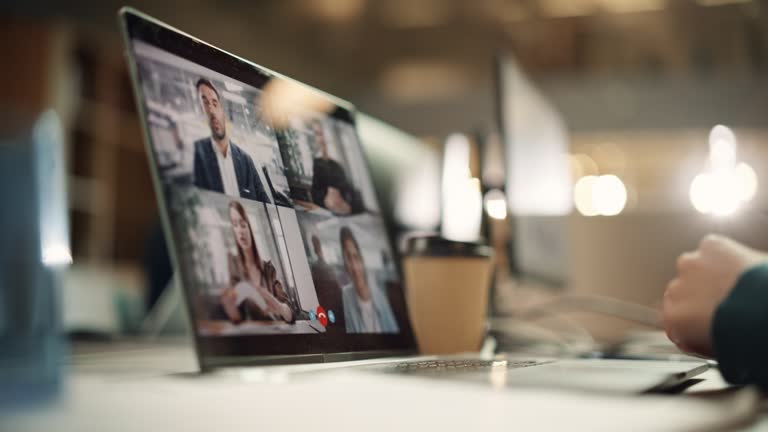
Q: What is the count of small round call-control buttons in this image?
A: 3